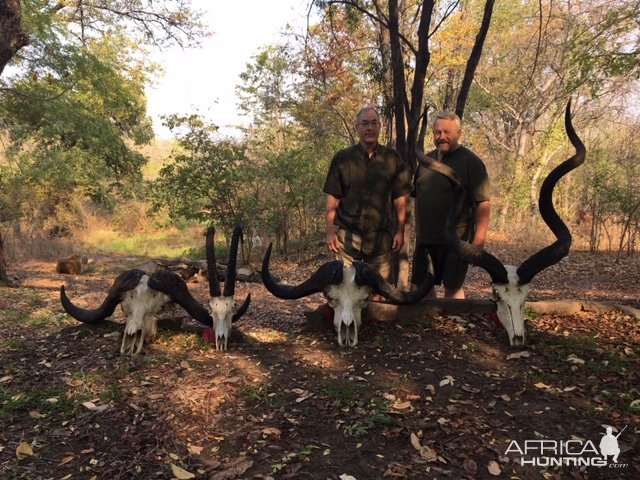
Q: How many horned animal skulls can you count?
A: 4